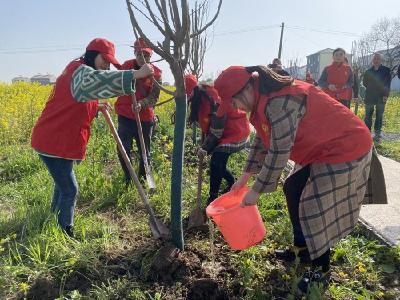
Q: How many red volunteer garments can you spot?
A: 5